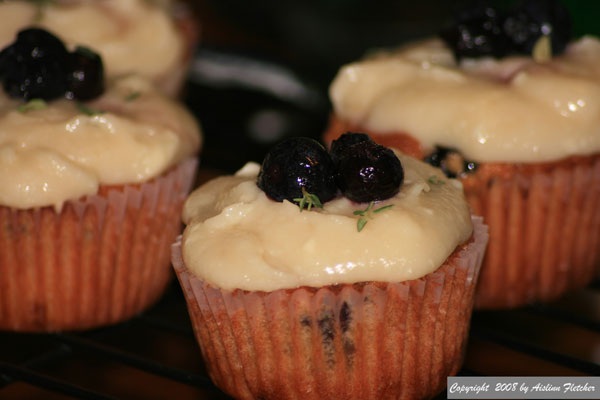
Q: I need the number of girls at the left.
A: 0